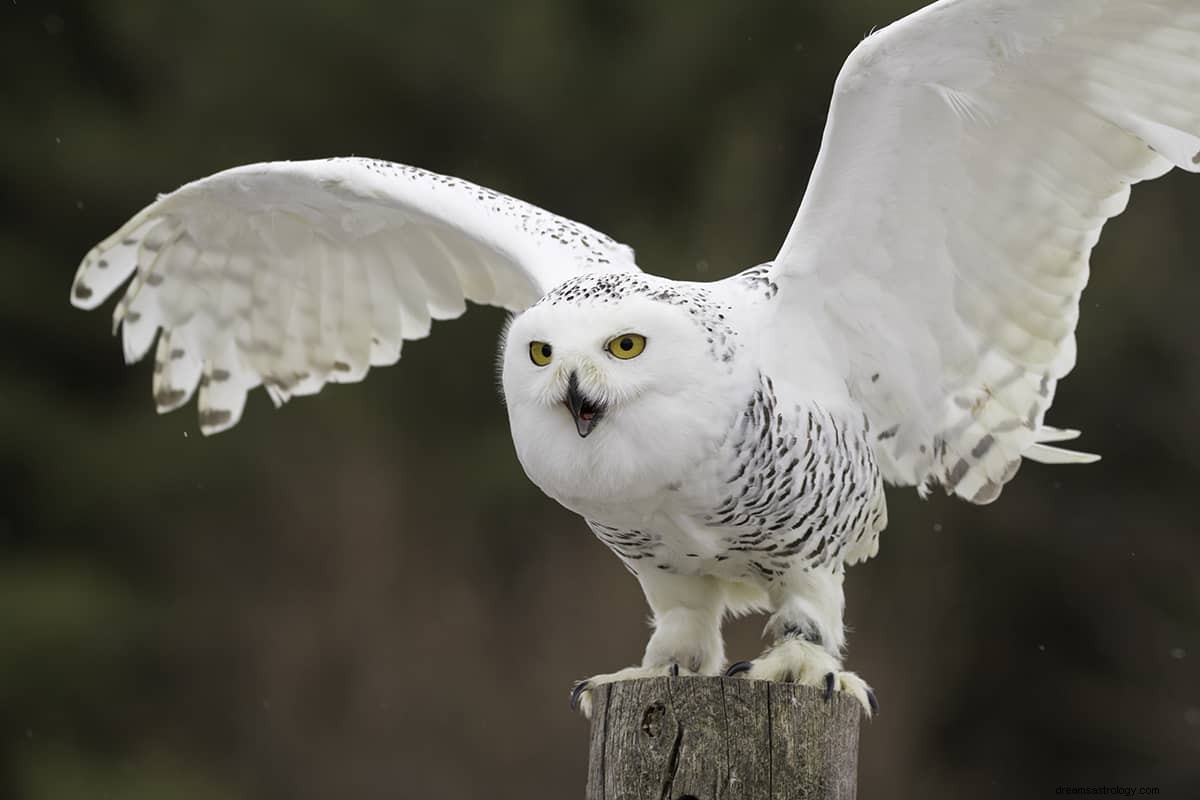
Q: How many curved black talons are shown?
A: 5